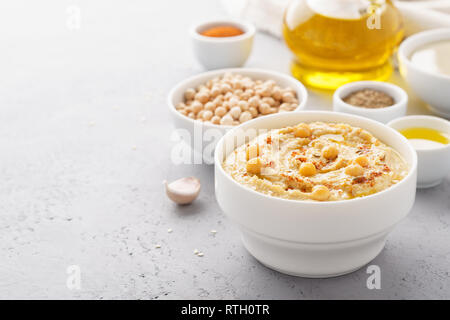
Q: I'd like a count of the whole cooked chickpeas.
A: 8